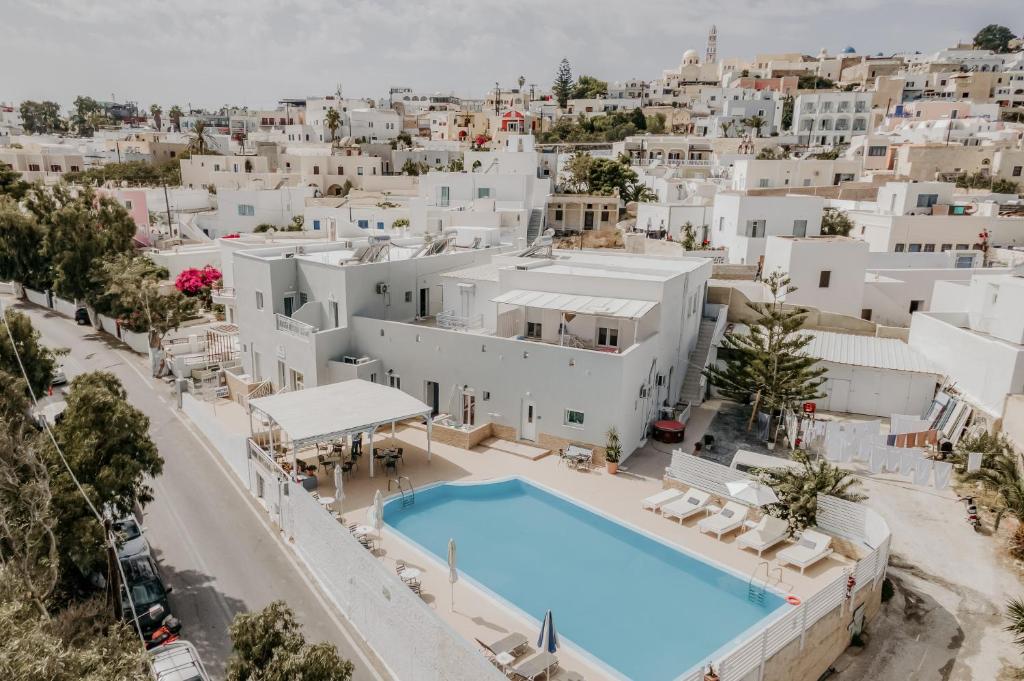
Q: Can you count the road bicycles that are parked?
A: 0